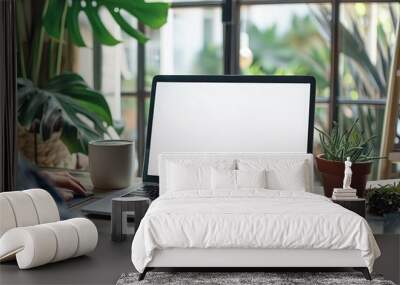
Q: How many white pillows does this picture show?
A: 4